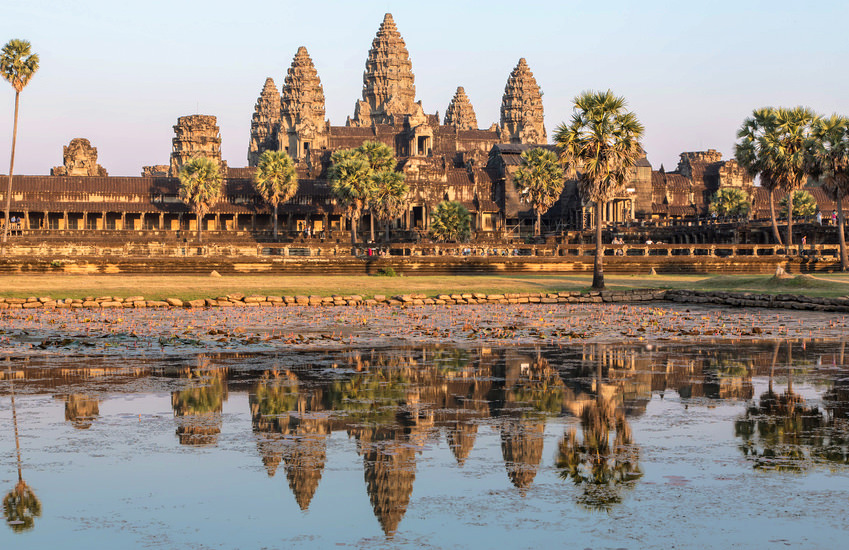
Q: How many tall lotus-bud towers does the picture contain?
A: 5